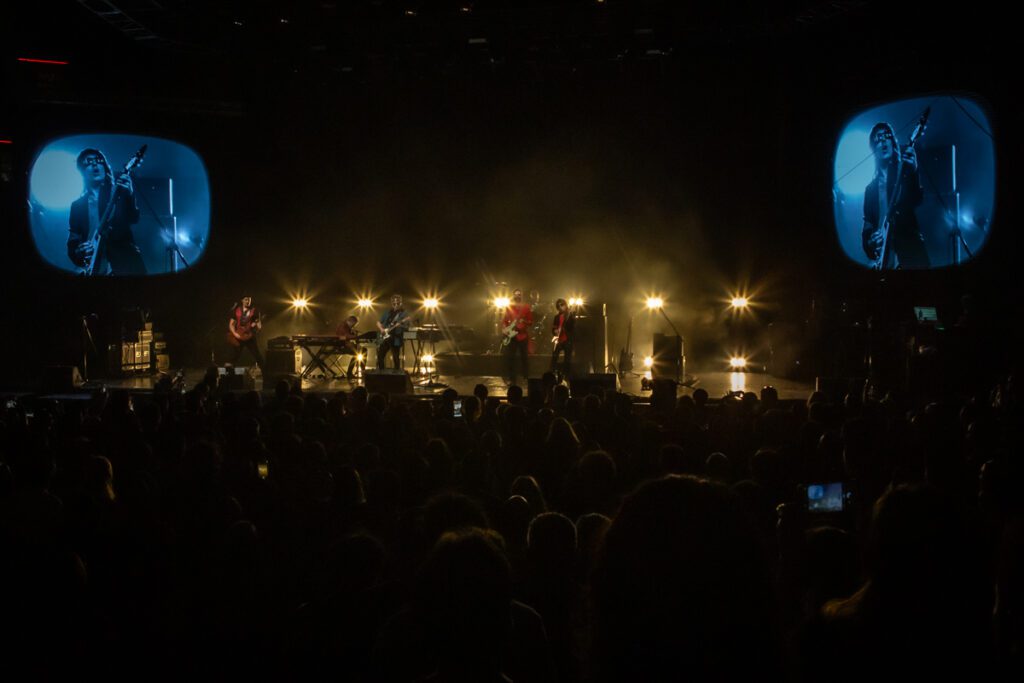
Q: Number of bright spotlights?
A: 11